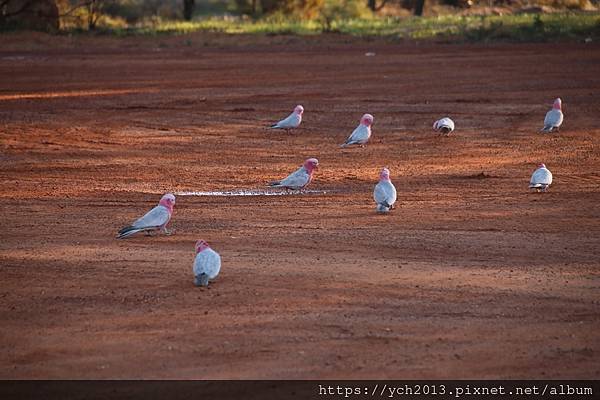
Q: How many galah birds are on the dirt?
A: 9